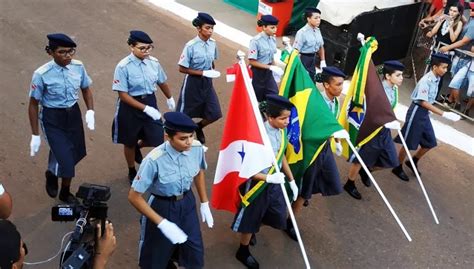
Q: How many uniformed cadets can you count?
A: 10